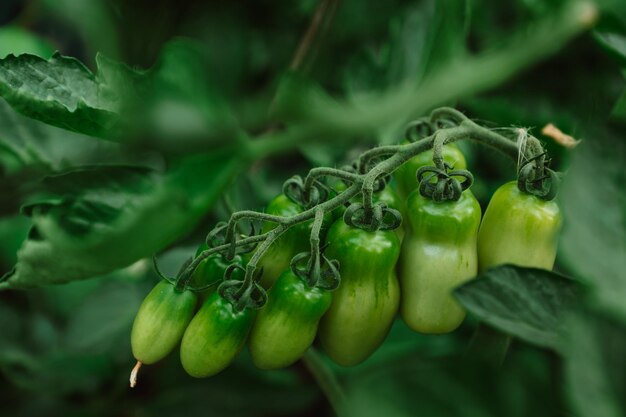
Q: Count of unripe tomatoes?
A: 10